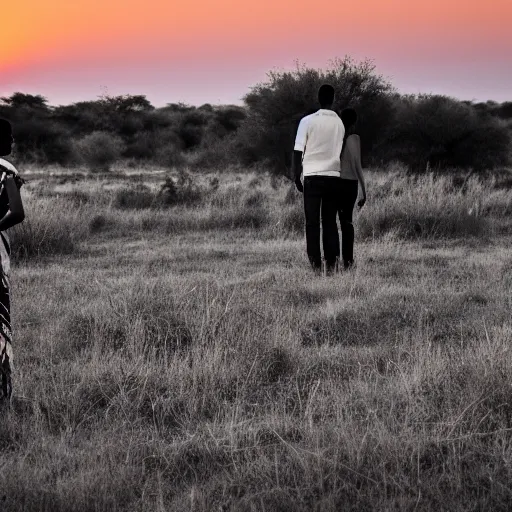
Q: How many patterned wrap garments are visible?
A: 1